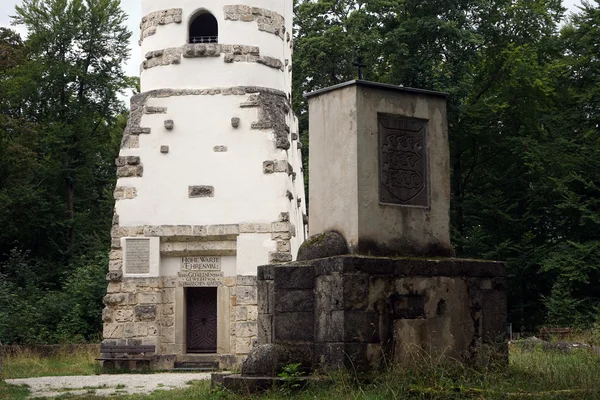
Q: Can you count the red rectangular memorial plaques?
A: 0